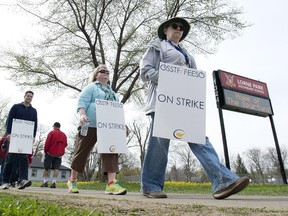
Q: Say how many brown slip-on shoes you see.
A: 2